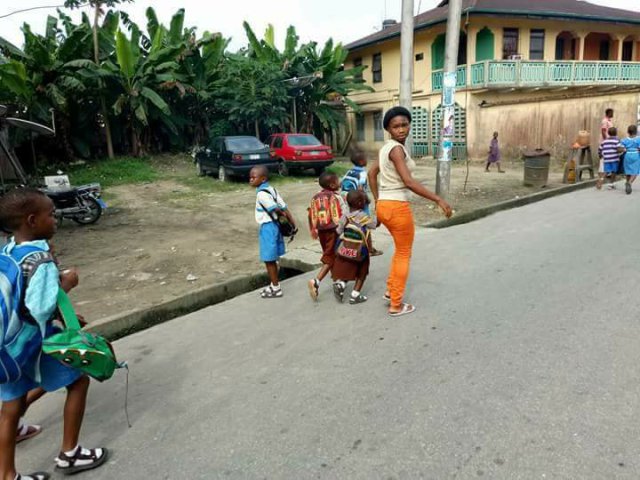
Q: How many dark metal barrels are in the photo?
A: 1